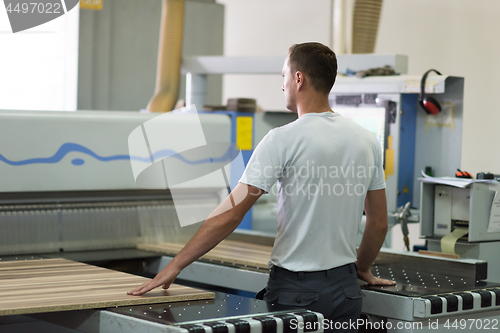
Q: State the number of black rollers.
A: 11